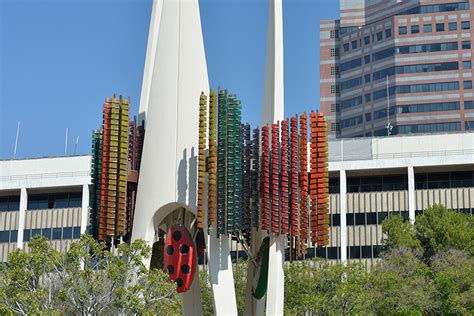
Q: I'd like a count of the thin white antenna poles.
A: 4